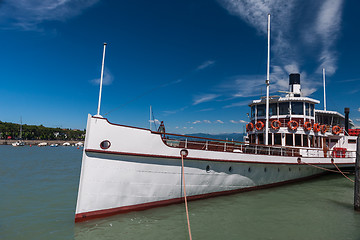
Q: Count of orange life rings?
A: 8